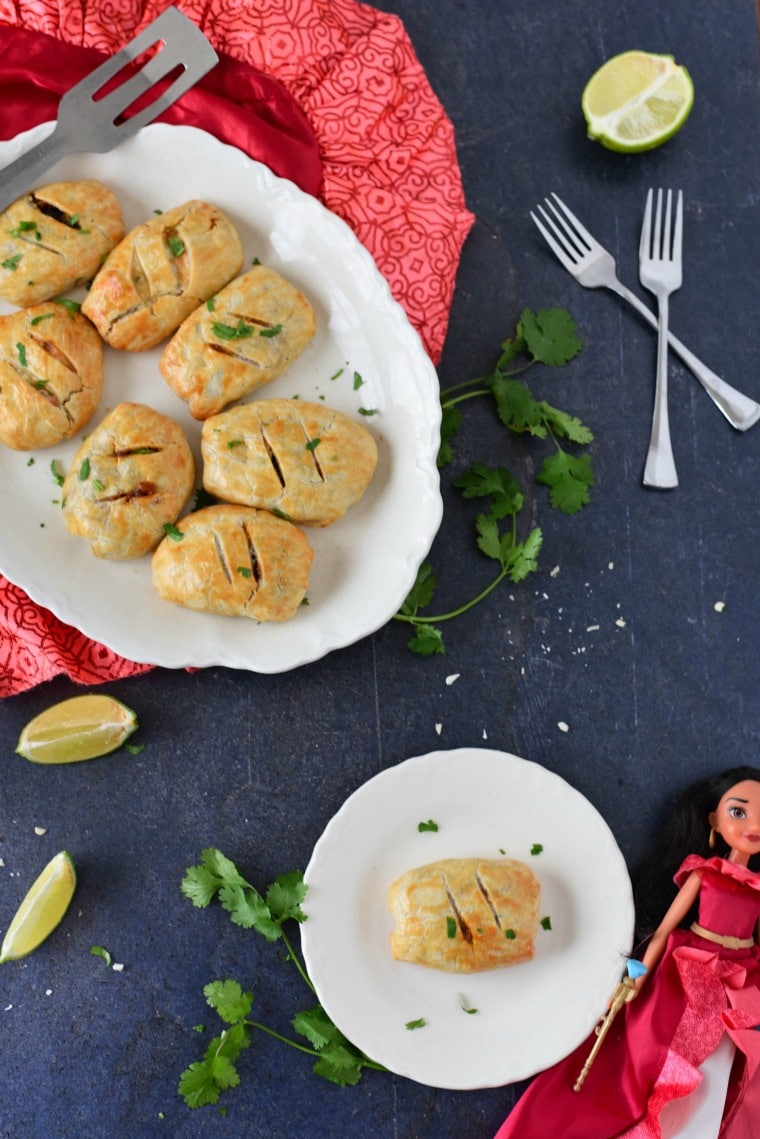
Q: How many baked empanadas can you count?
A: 8